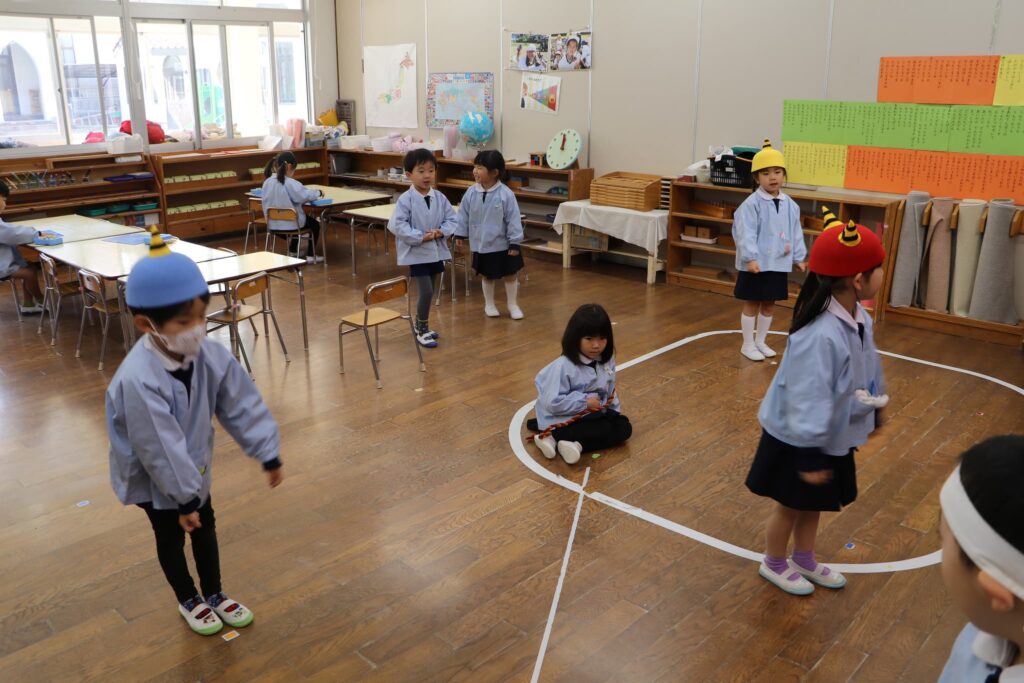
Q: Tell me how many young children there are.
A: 9